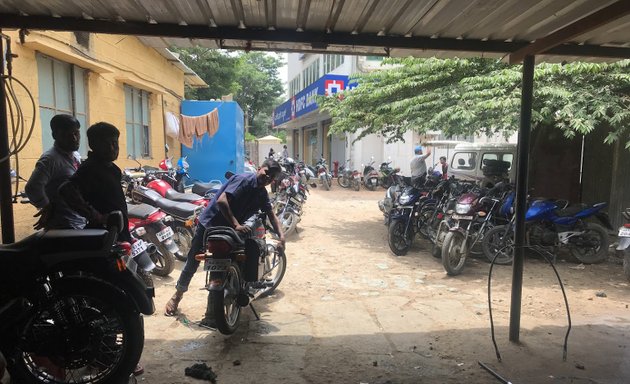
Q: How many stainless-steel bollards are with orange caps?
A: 0